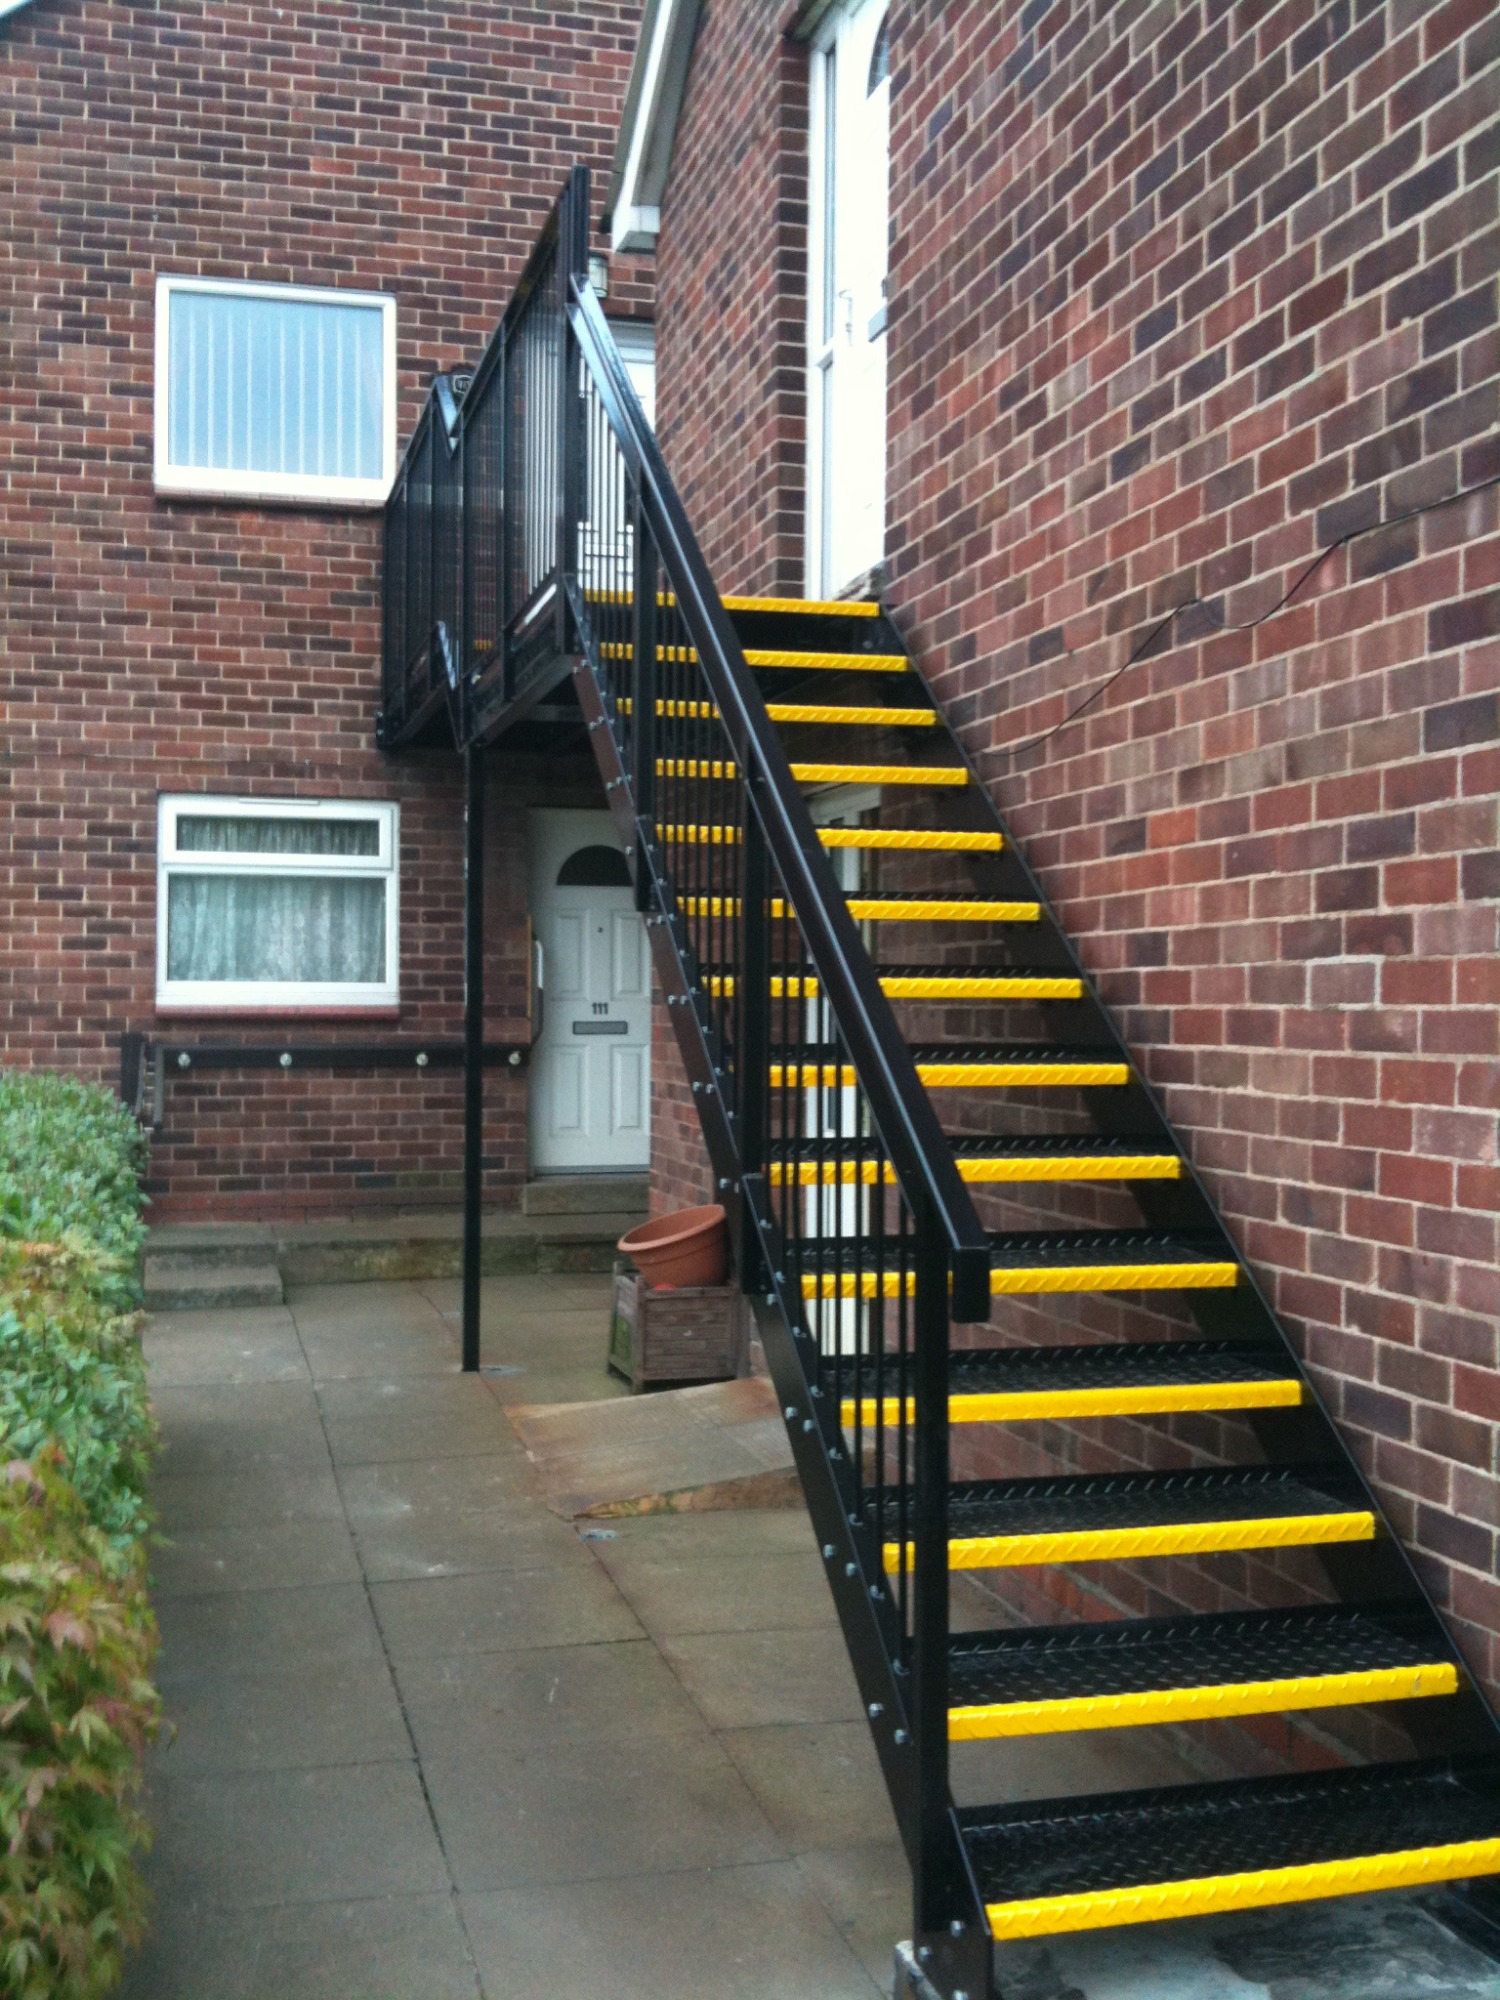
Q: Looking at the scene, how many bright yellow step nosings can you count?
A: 14